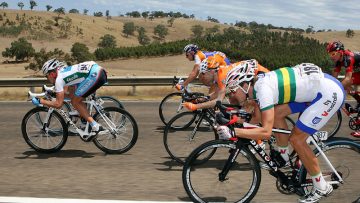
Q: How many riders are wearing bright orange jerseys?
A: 2